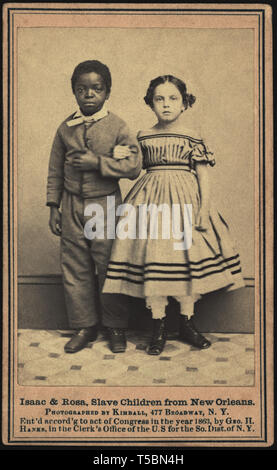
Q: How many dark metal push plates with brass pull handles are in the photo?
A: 0